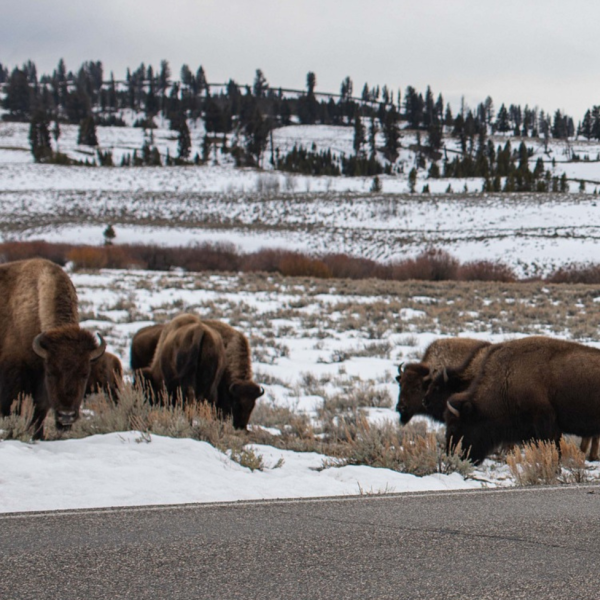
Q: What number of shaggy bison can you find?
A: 8